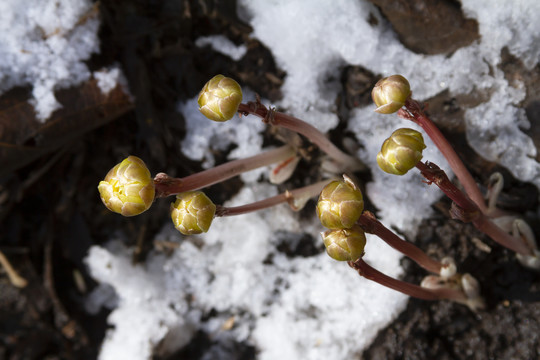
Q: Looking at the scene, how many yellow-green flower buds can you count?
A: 7